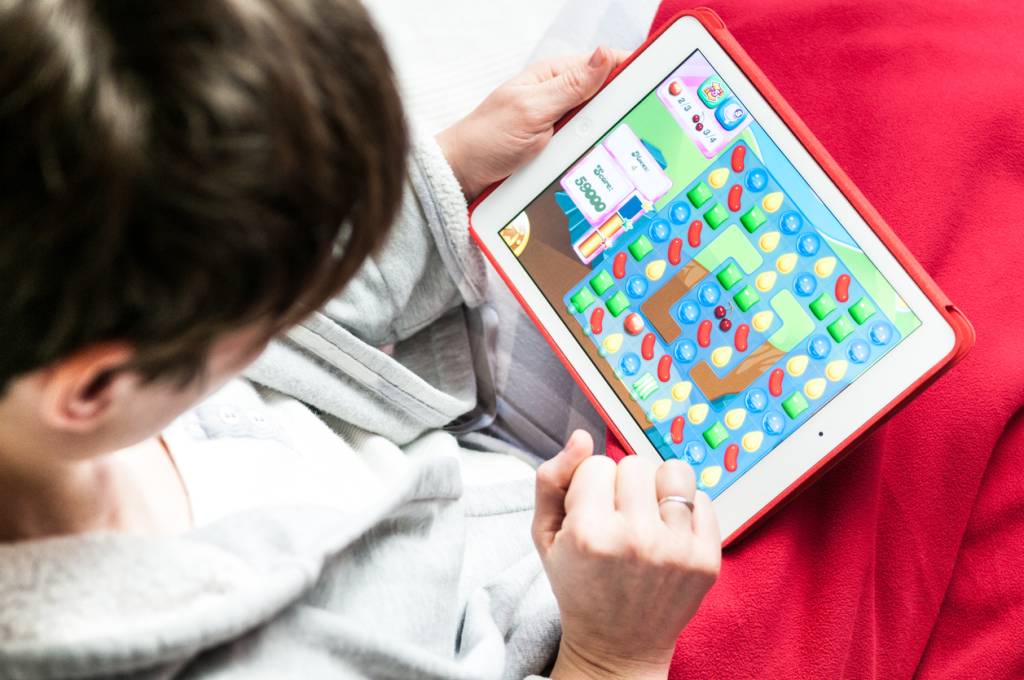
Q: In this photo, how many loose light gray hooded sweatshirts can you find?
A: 1